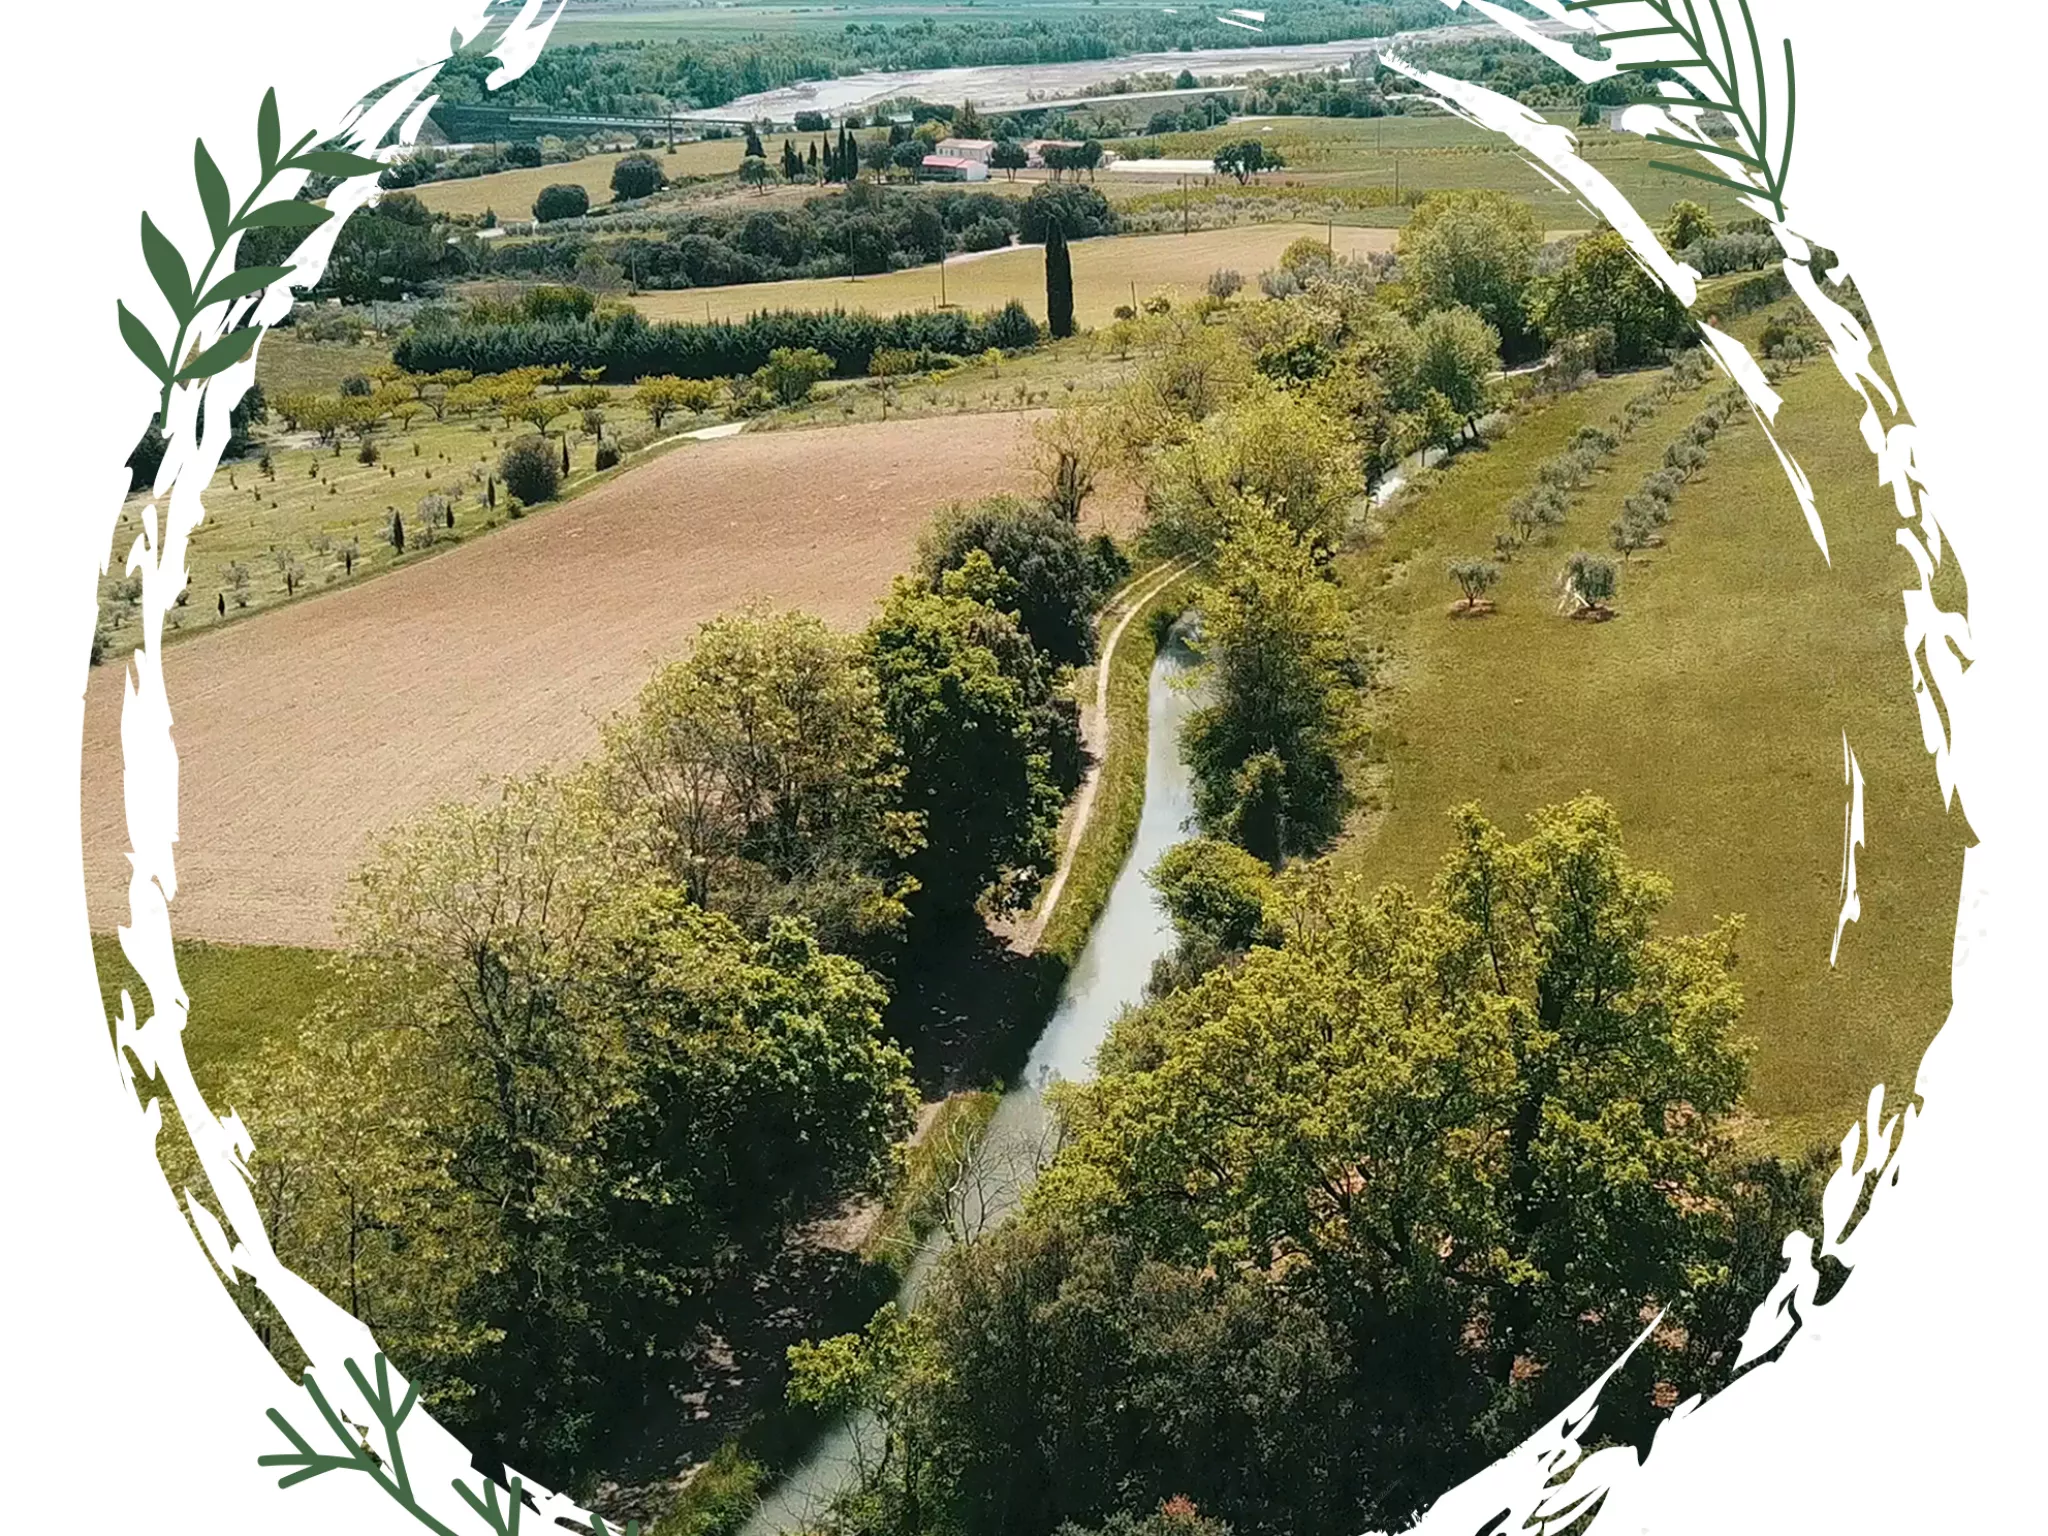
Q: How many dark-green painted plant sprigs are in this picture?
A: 3